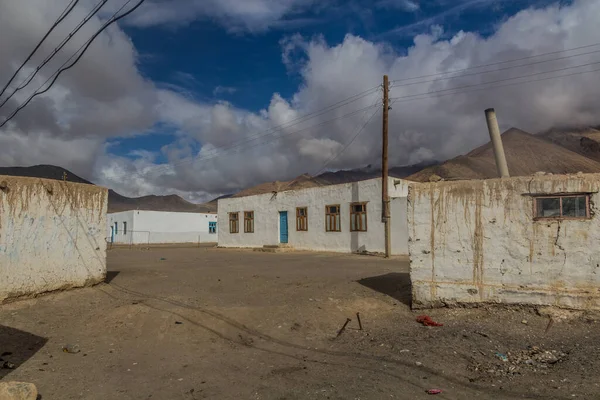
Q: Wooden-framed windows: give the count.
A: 6